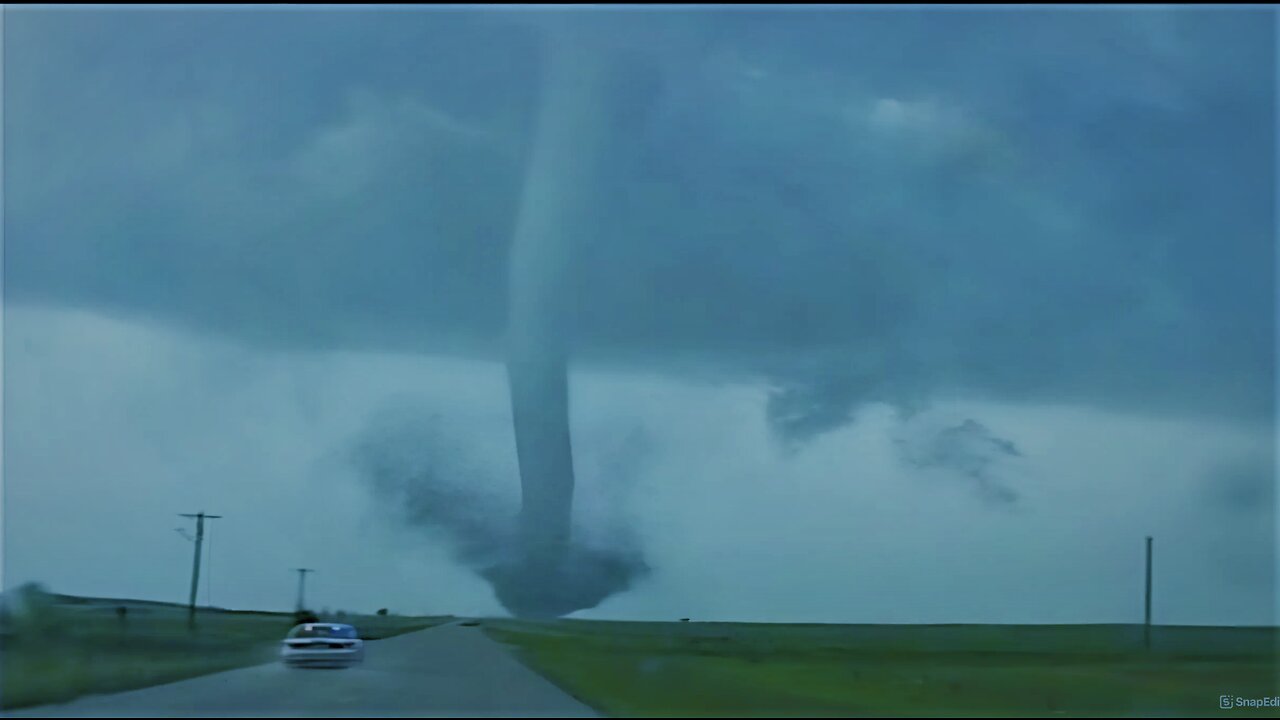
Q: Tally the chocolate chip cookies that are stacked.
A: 0